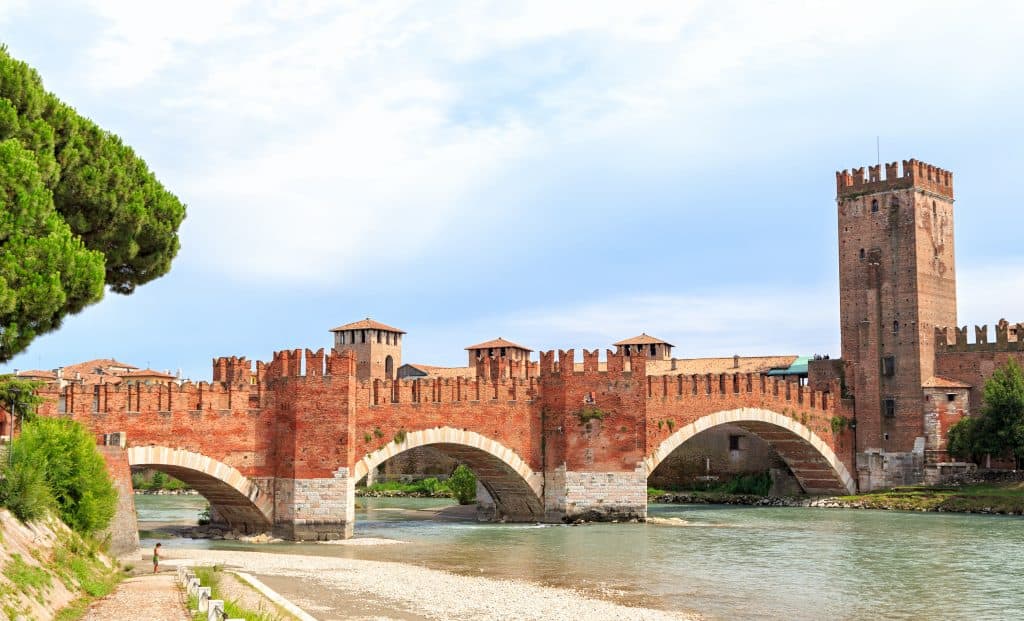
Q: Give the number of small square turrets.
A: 3